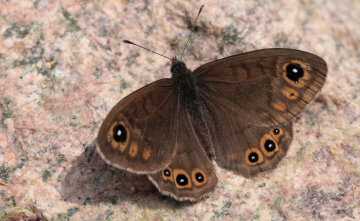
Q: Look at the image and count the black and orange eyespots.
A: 8